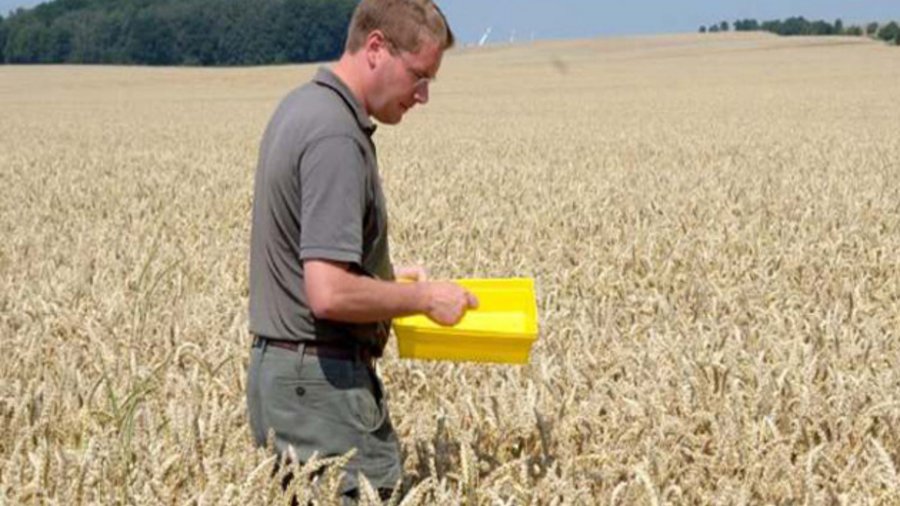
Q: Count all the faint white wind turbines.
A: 3